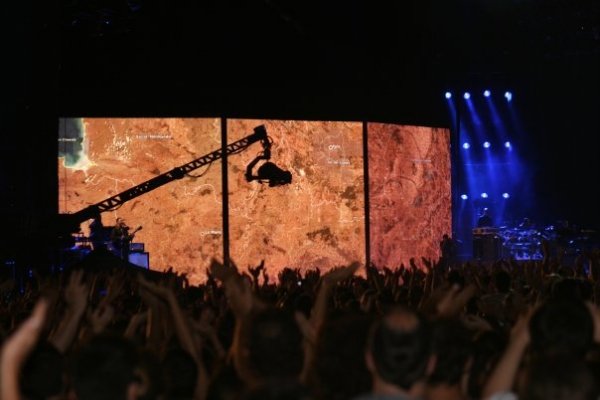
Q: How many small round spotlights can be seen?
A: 10